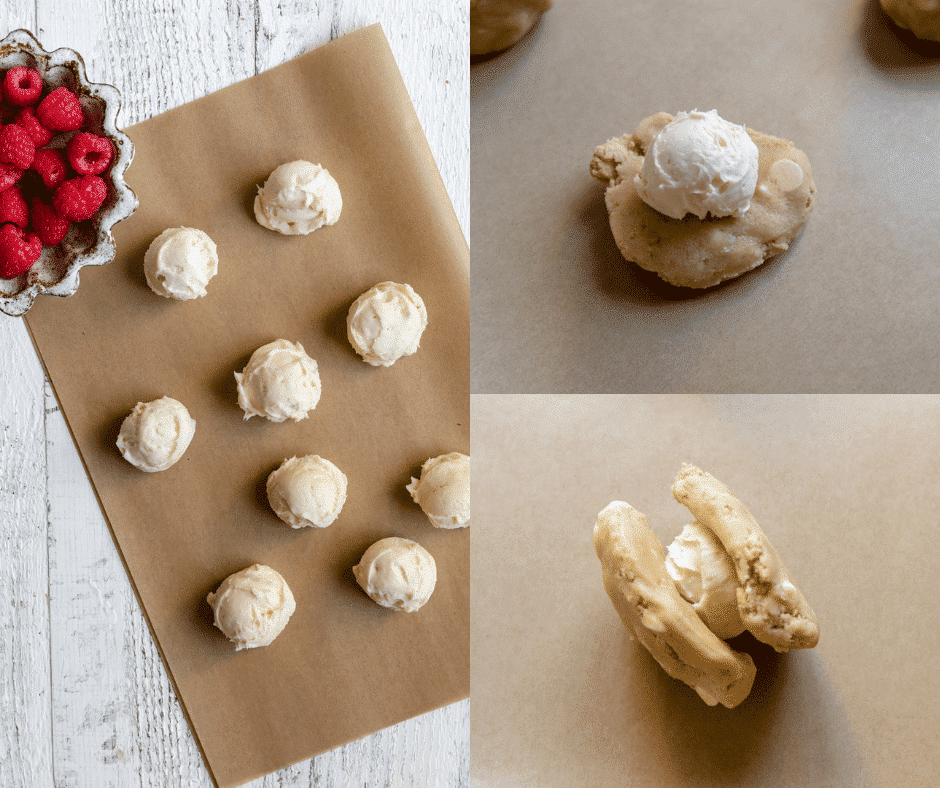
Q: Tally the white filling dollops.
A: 11